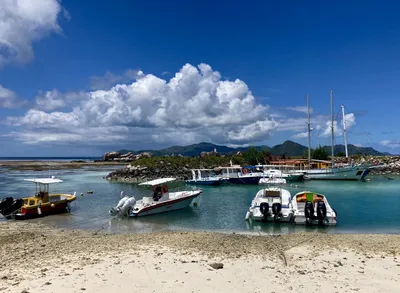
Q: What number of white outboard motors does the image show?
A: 2